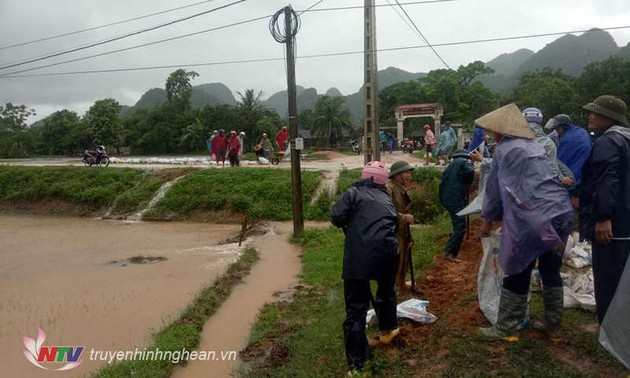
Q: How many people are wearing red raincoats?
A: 3